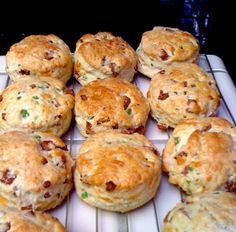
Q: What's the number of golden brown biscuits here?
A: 11